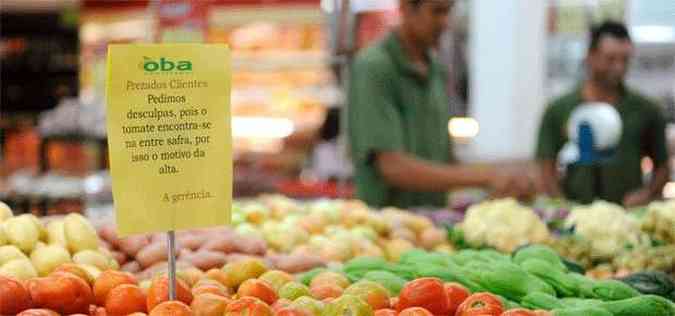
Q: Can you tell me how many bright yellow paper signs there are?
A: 1